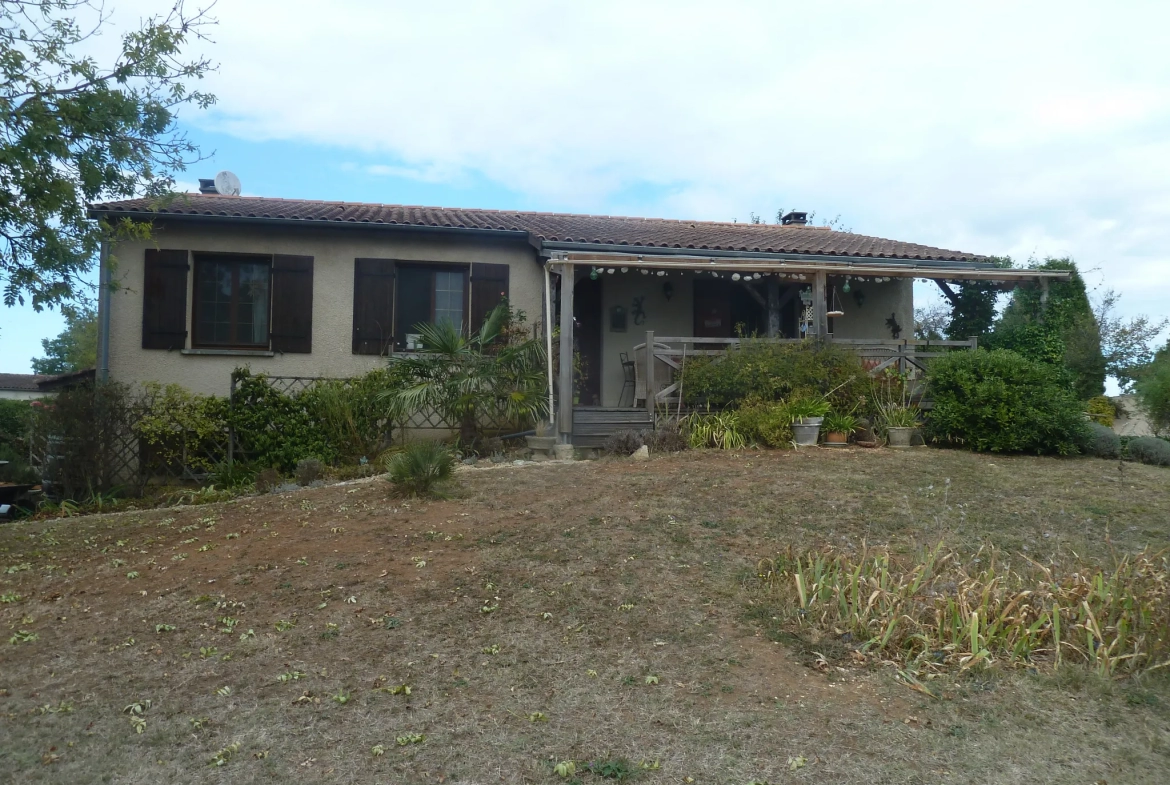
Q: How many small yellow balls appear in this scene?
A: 0